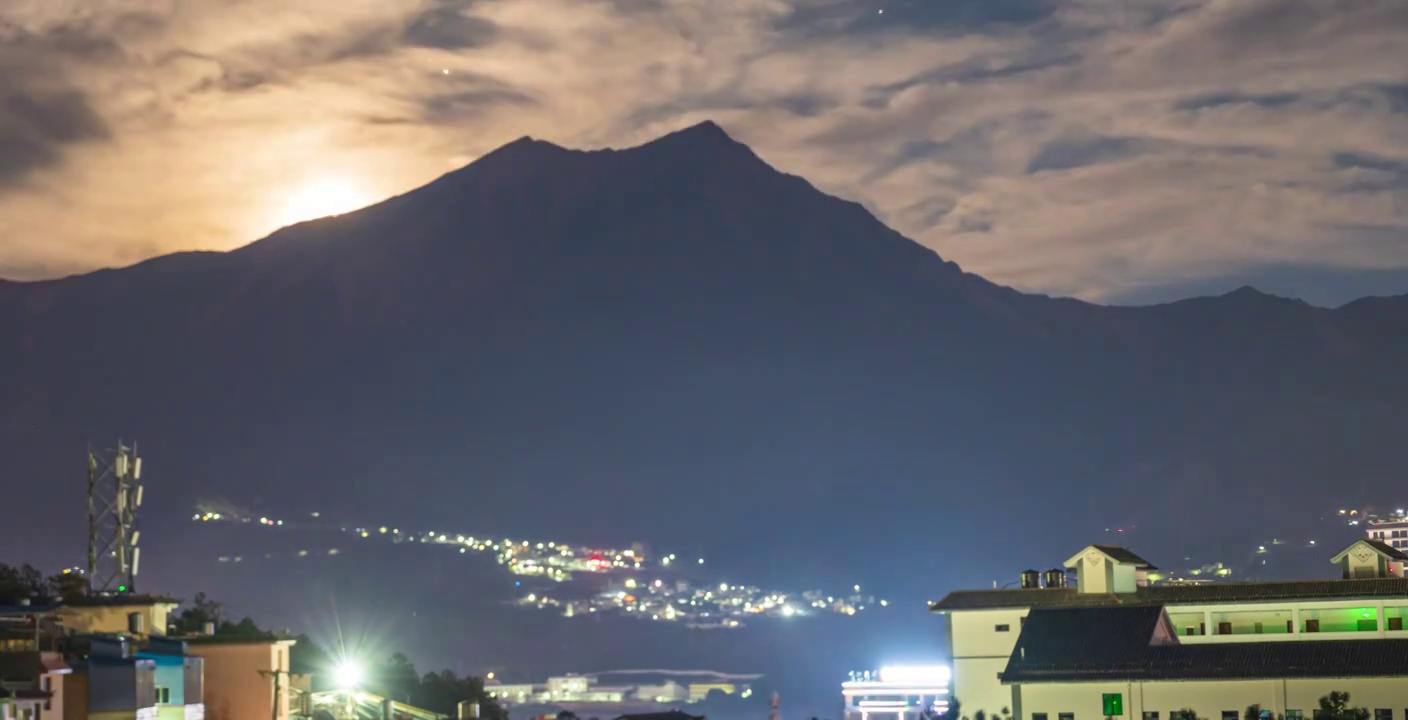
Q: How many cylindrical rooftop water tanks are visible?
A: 2